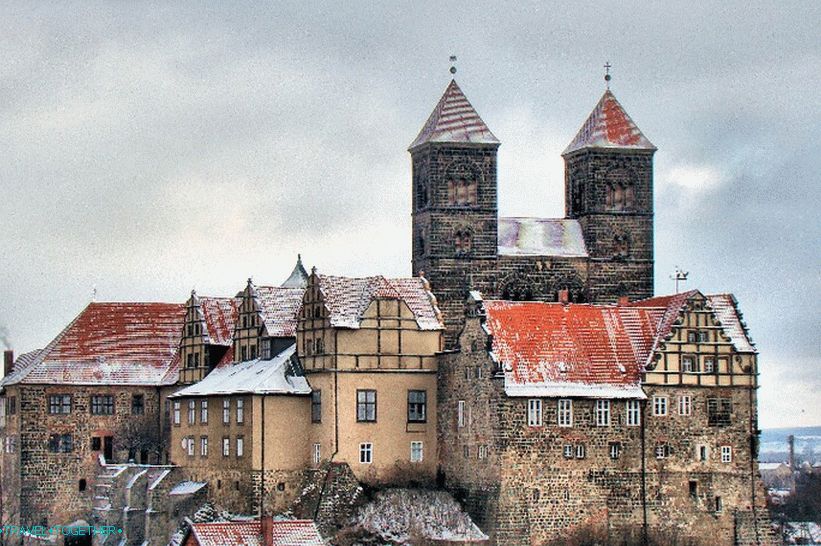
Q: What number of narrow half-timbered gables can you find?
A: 3